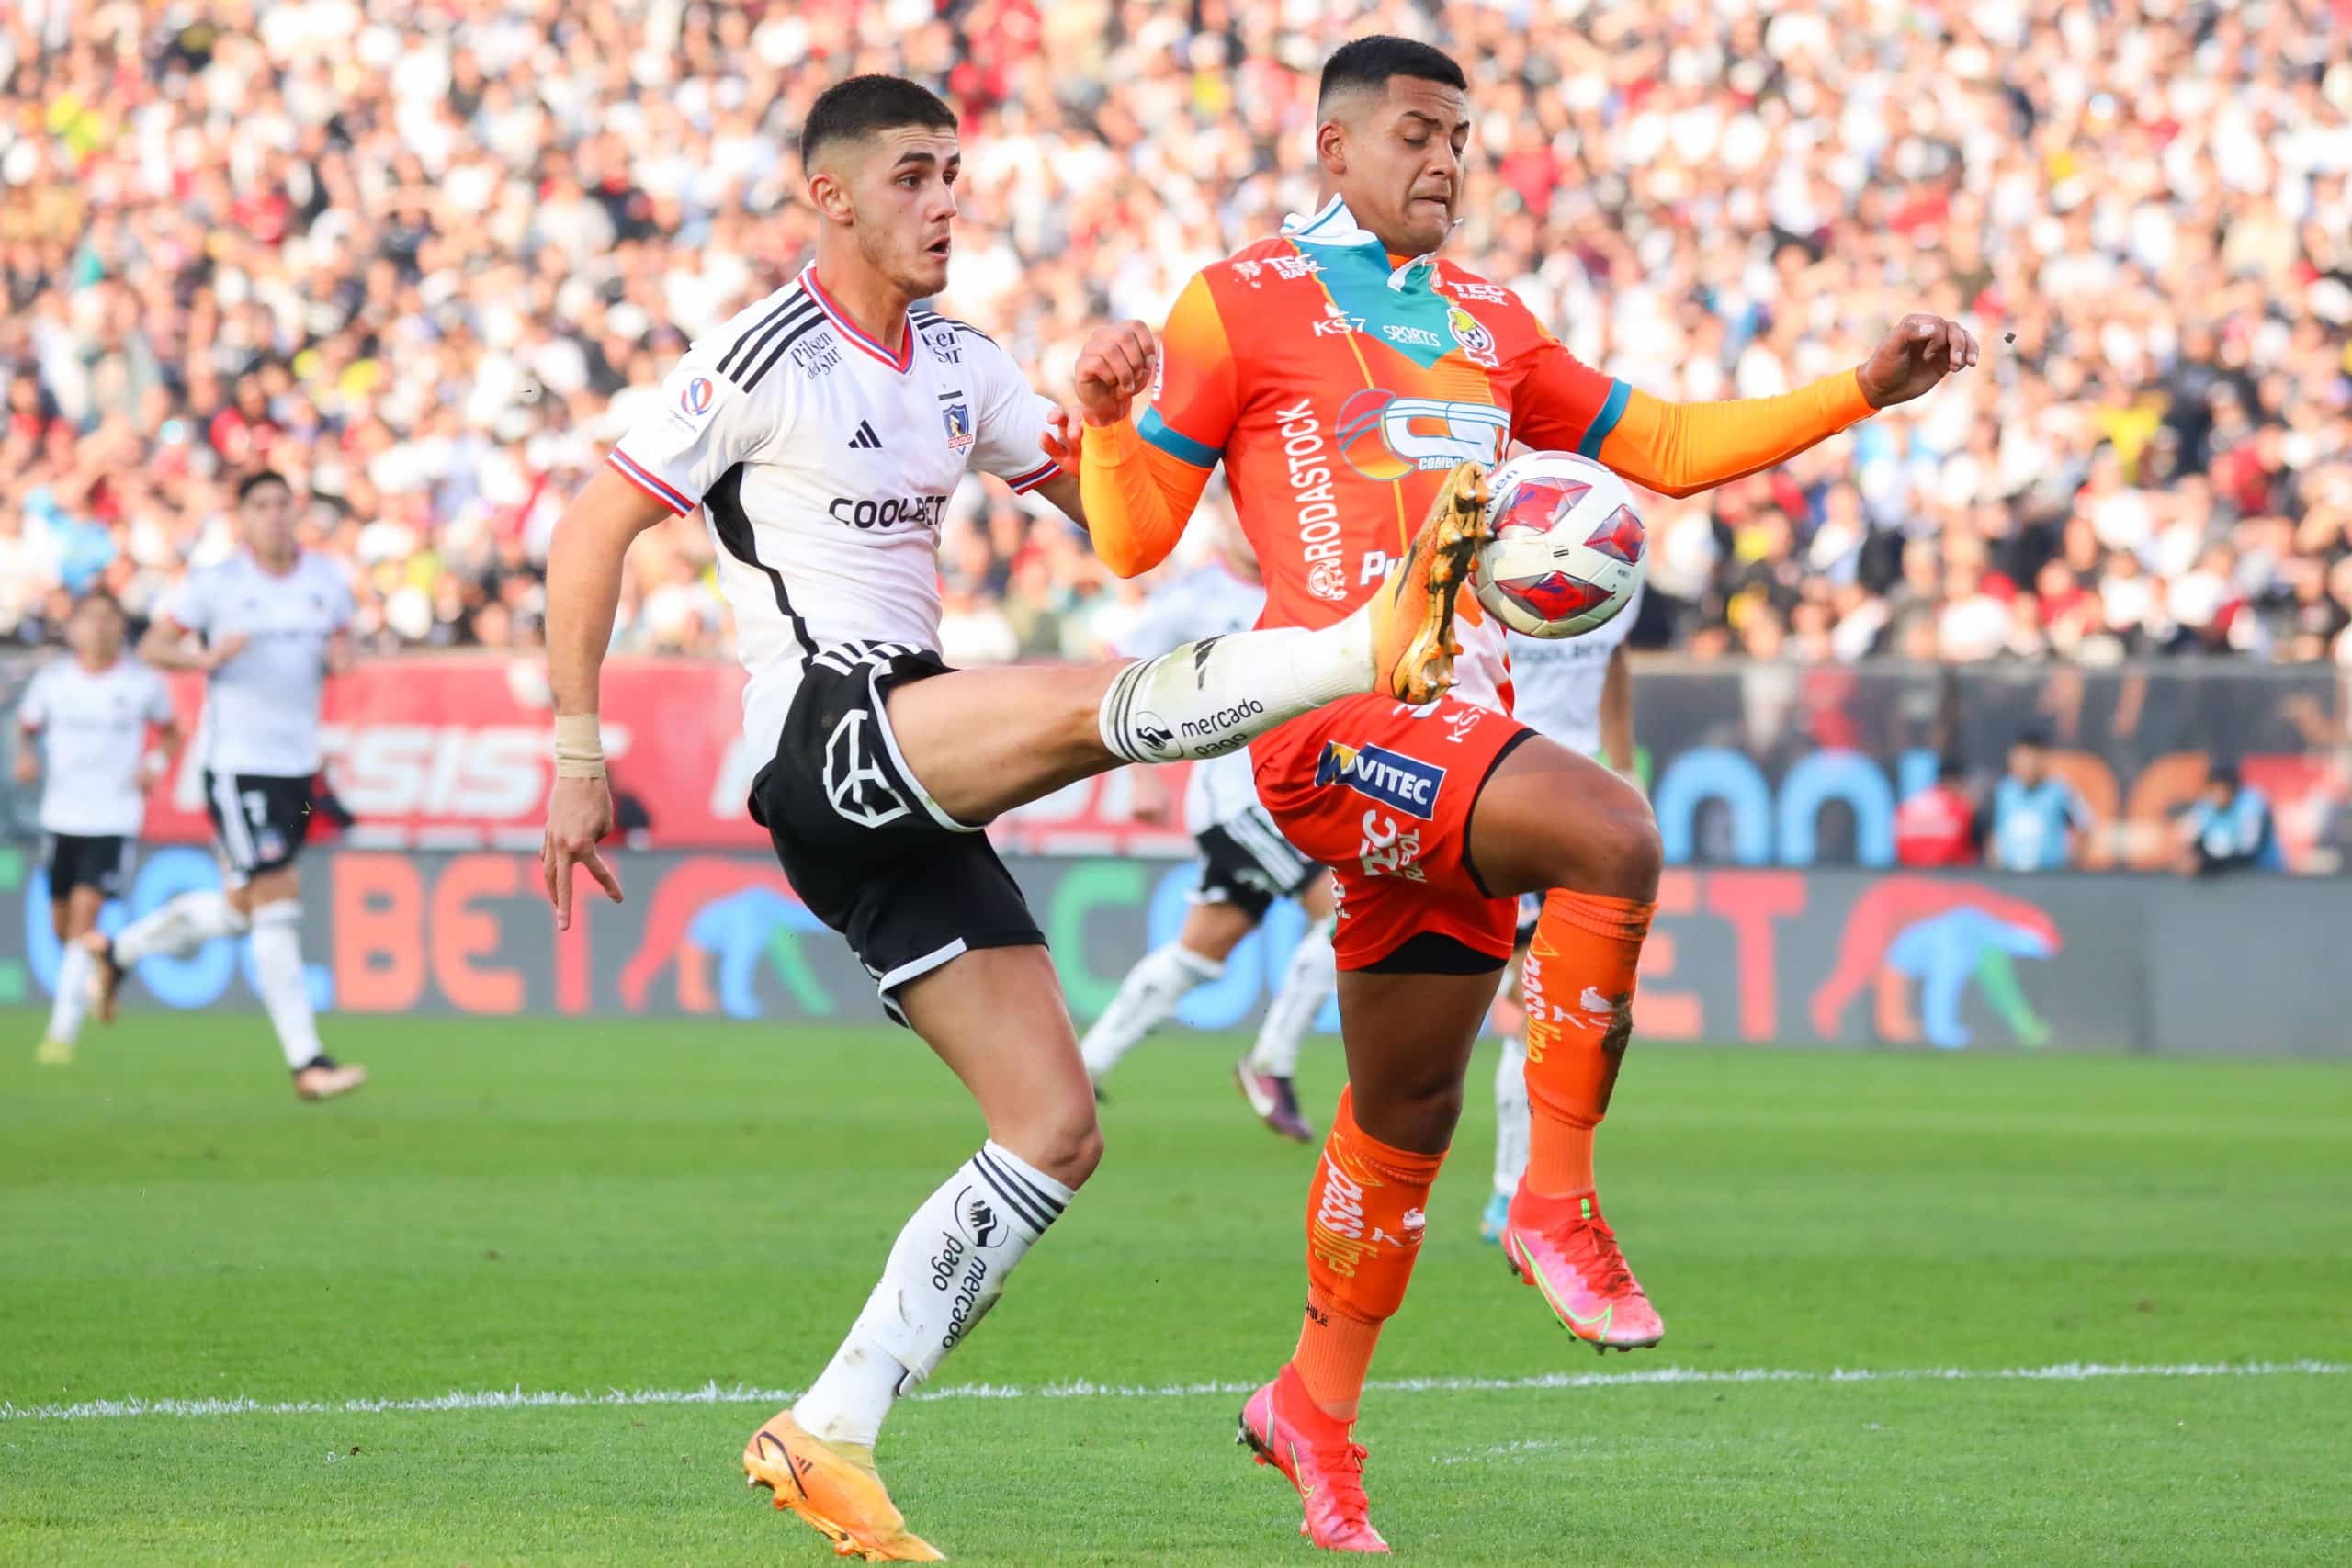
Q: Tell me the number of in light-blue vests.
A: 2